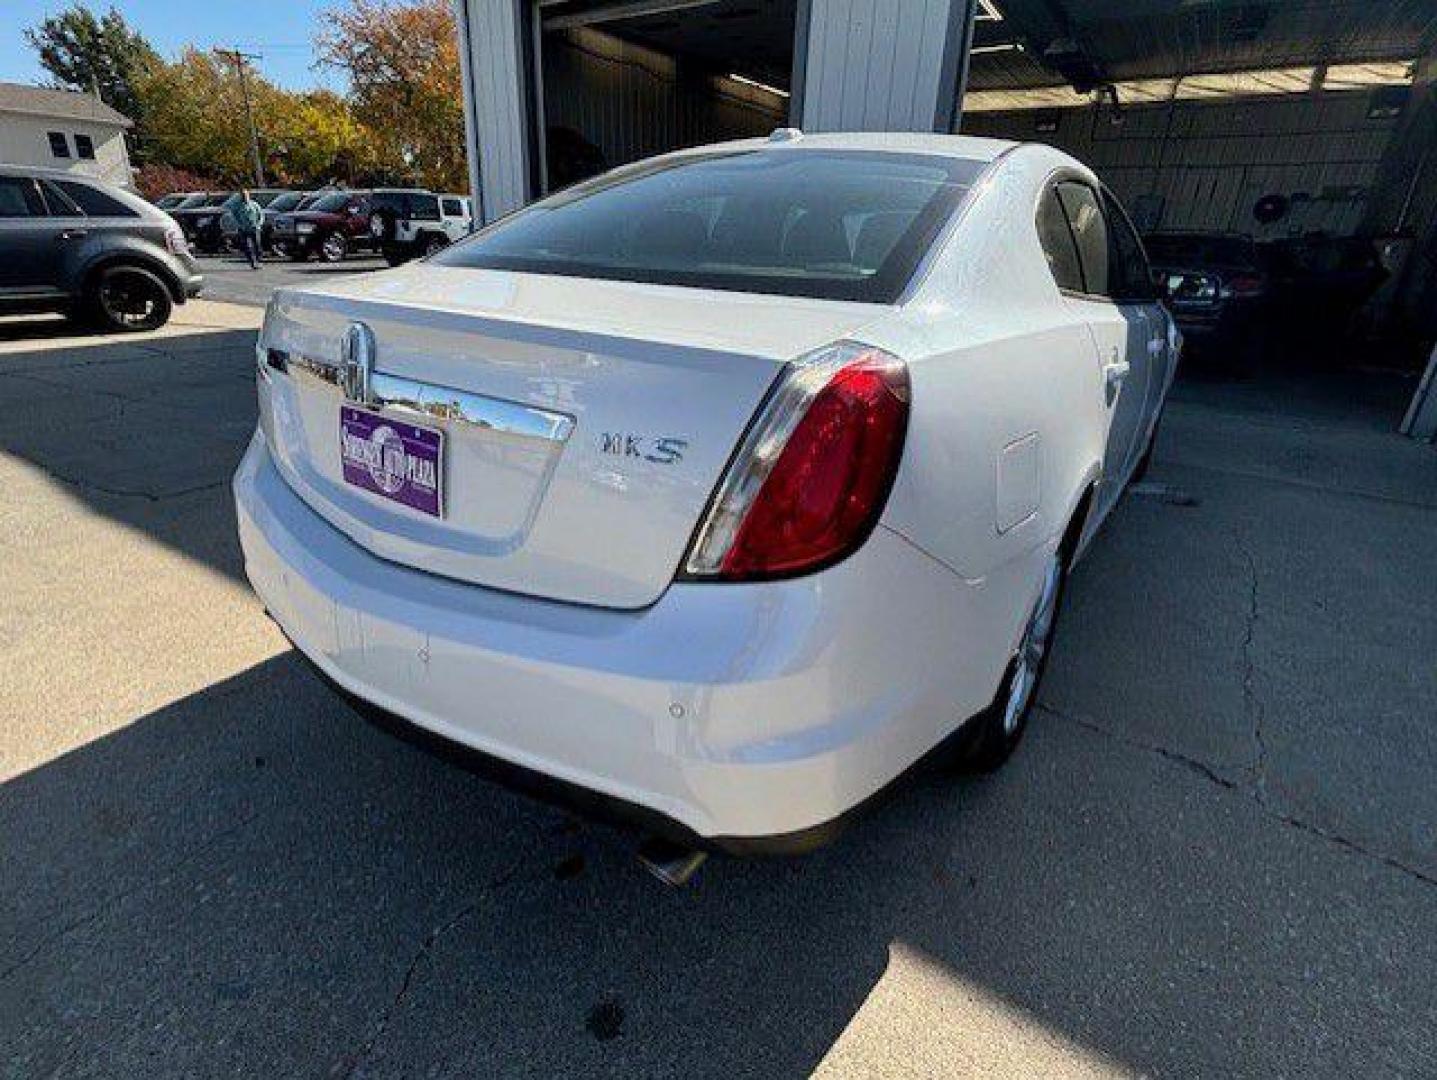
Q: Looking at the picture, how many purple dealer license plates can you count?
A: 1